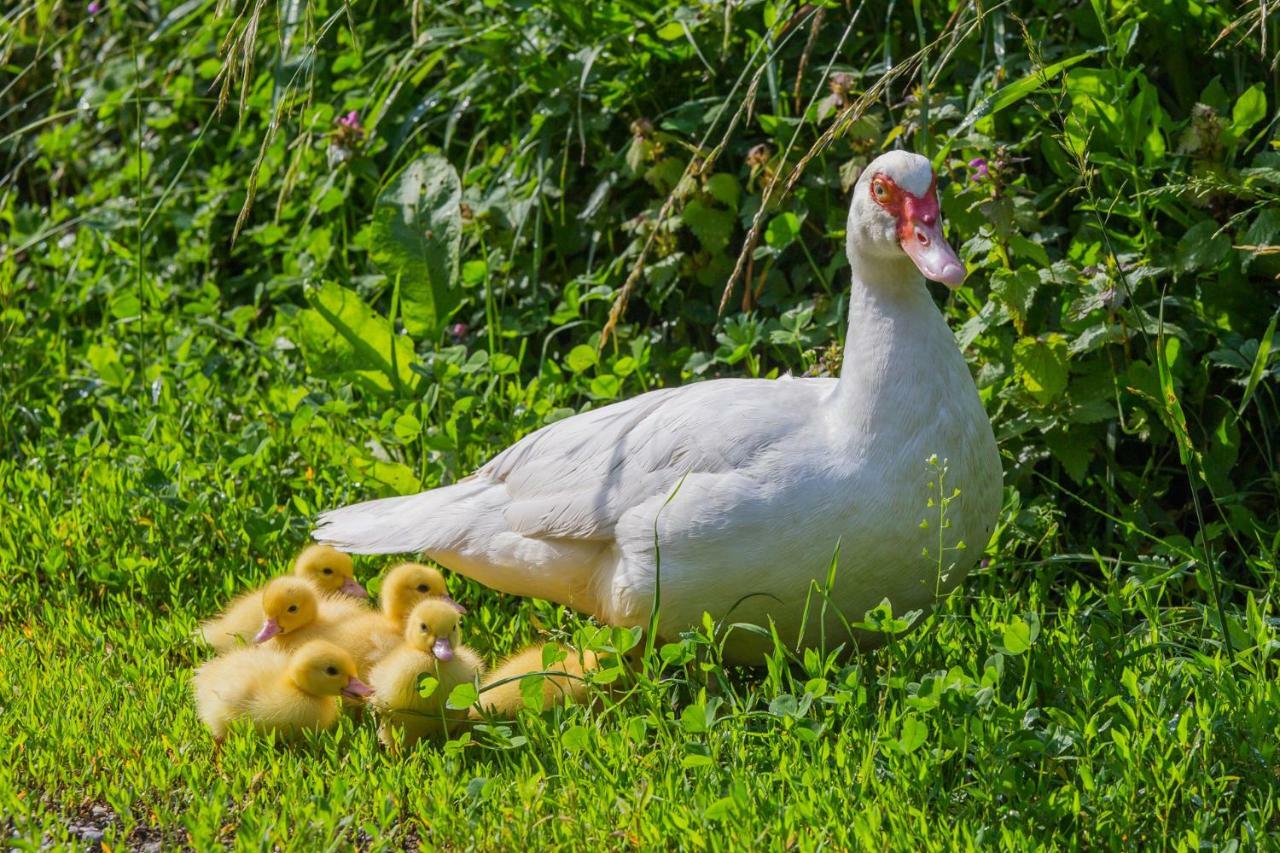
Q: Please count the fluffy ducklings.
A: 6